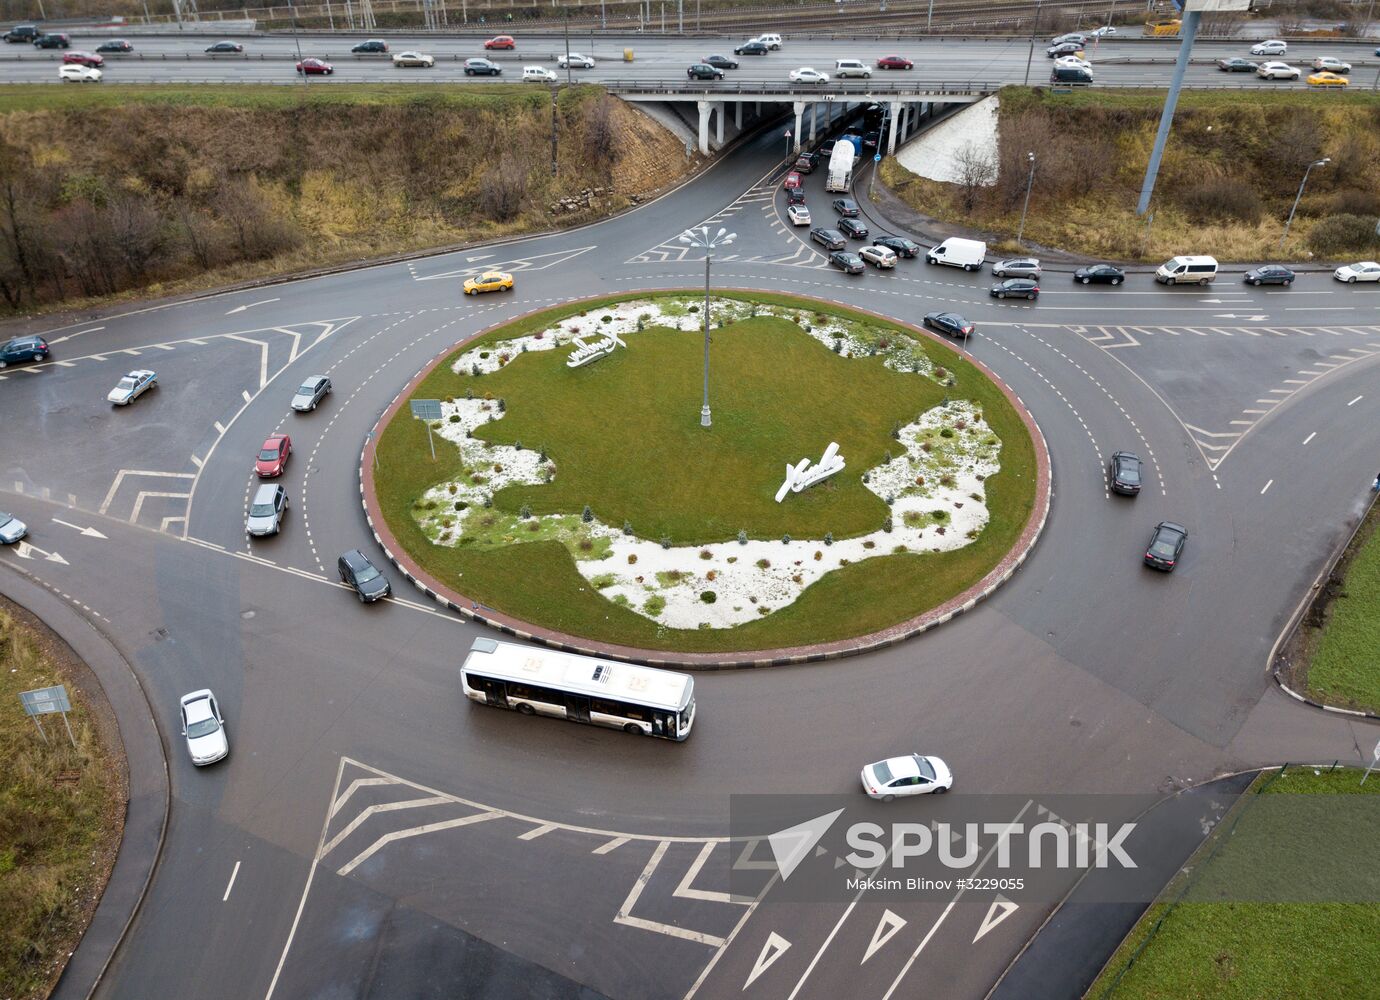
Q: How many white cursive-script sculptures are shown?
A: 2